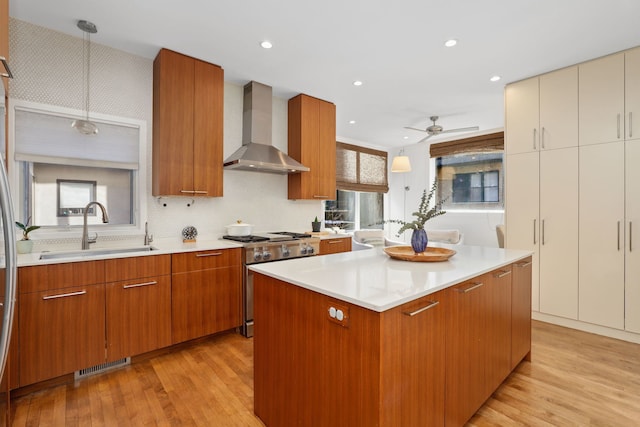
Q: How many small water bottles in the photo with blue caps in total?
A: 0